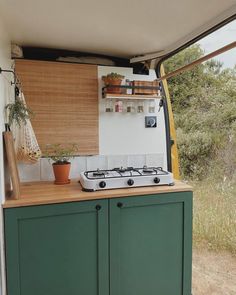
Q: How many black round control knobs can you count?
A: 3